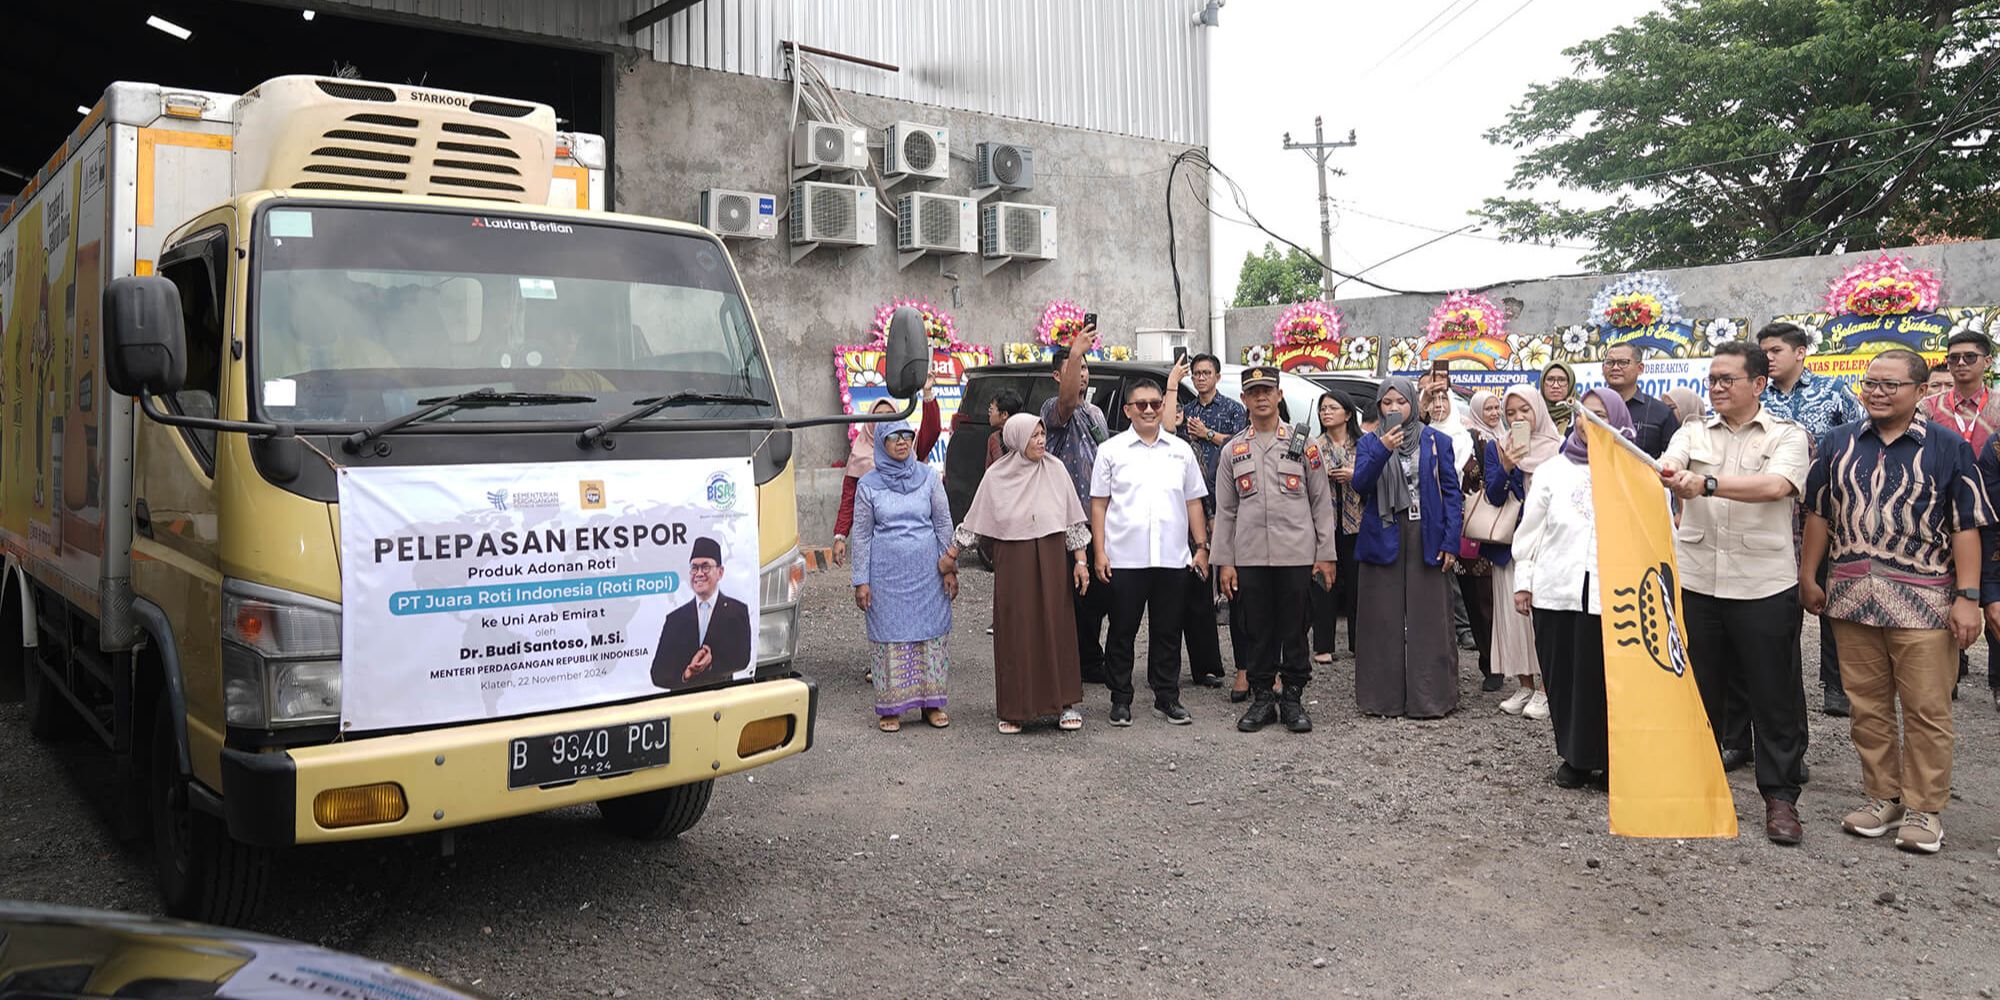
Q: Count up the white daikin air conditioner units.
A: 4